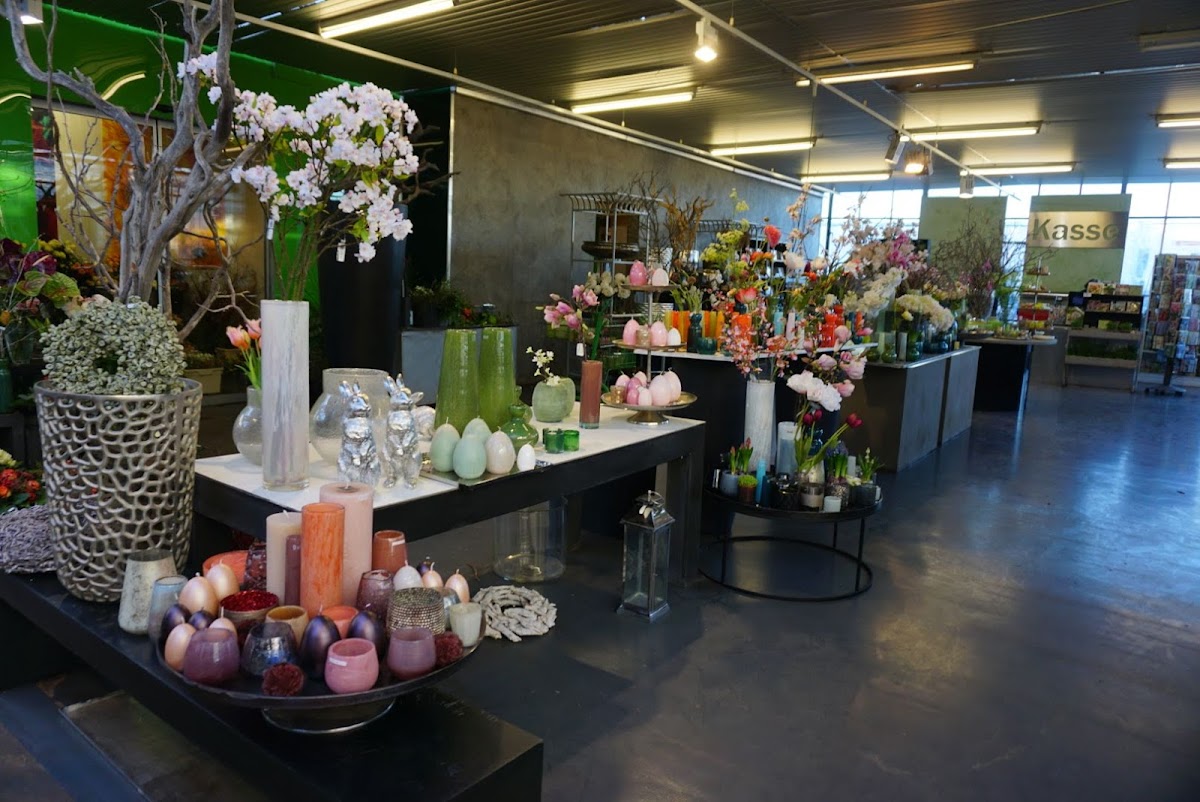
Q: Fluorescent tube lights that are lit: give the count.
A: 9